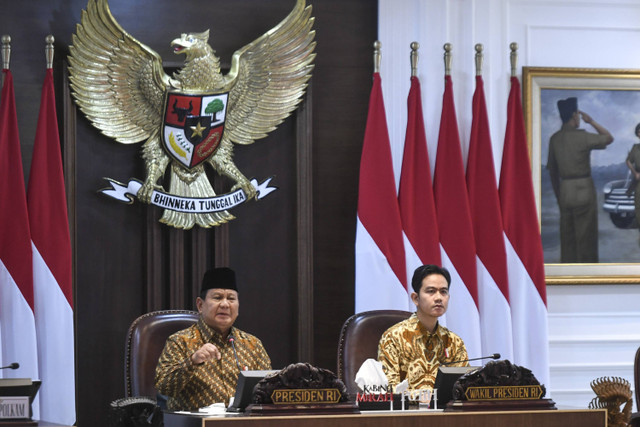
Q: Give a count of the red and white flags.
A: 7